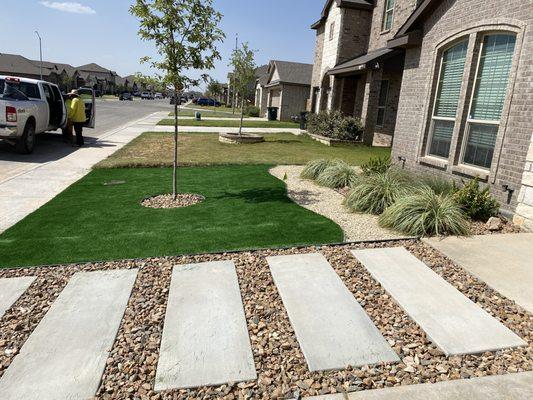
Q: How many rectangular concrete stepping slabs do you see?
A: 5